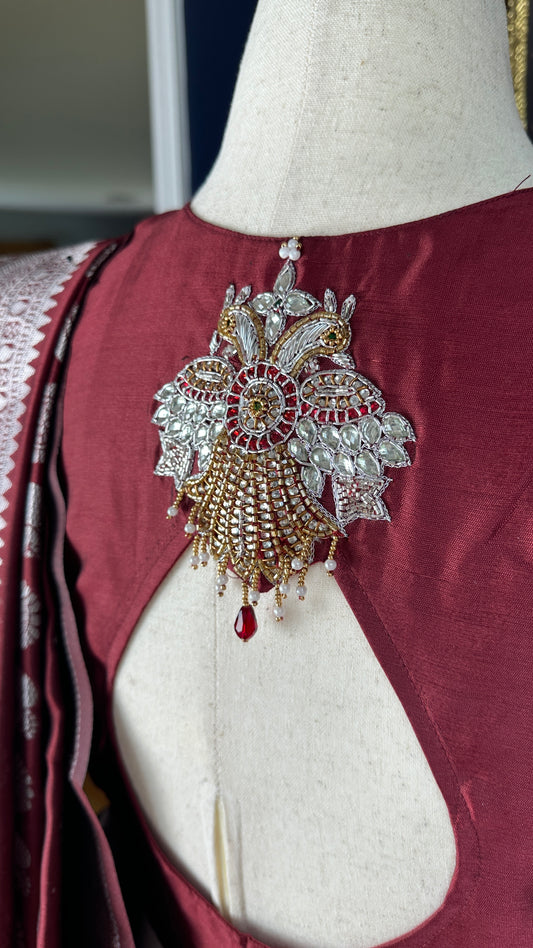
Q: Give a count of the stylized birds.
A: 2